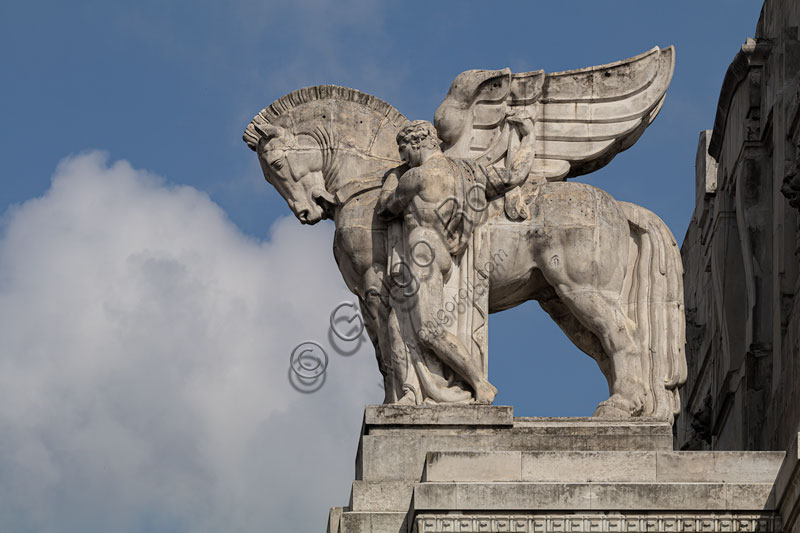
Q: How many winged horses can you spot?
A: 1